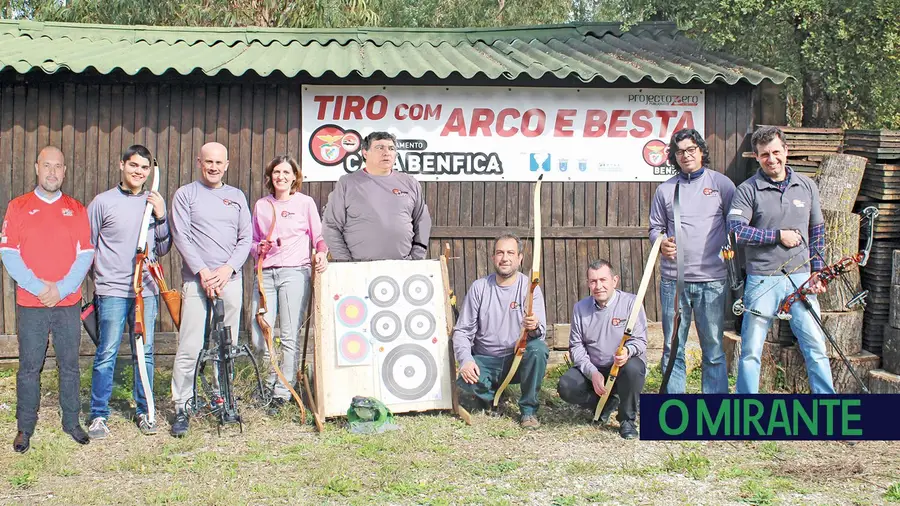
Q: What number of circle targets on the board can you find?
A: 7